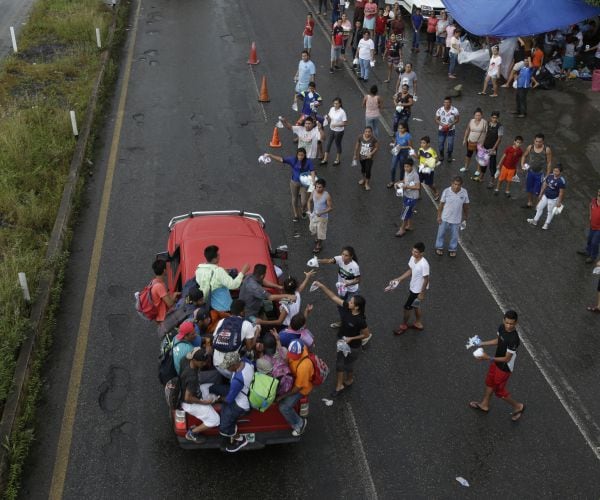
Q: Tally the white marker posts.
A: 4